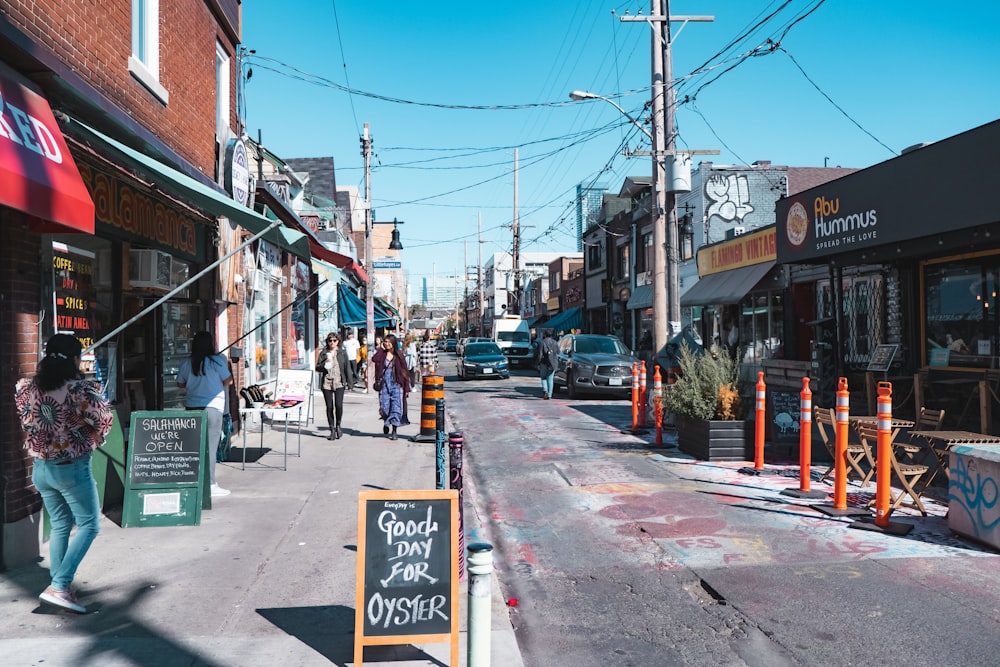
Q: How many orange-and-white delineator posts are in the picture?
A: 7